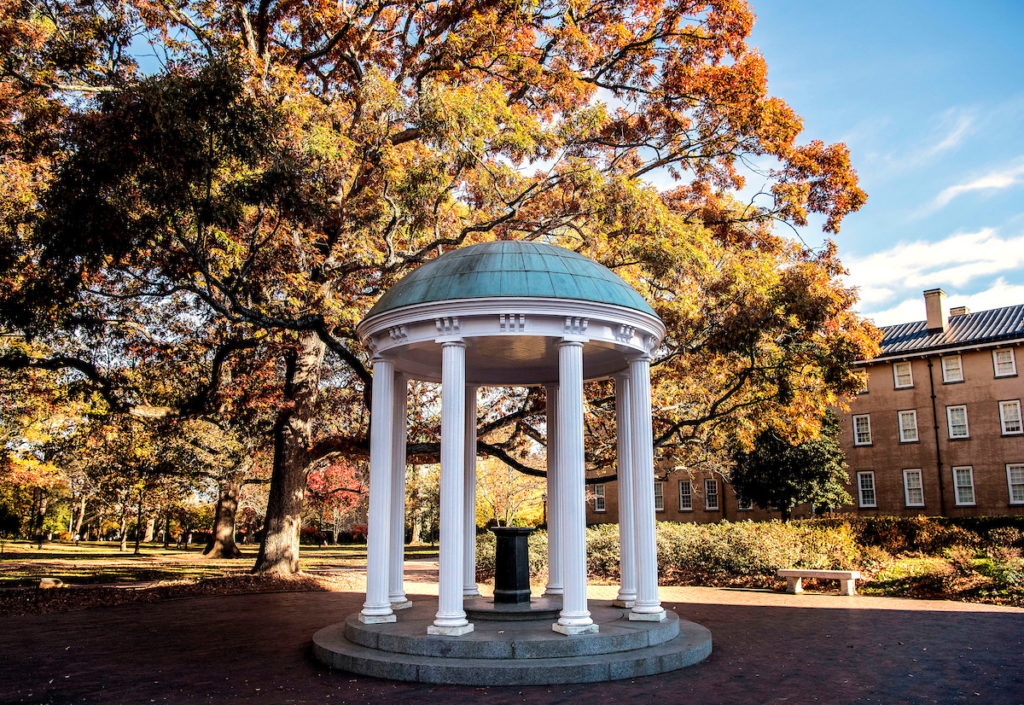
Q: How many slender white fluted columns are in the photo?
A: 8